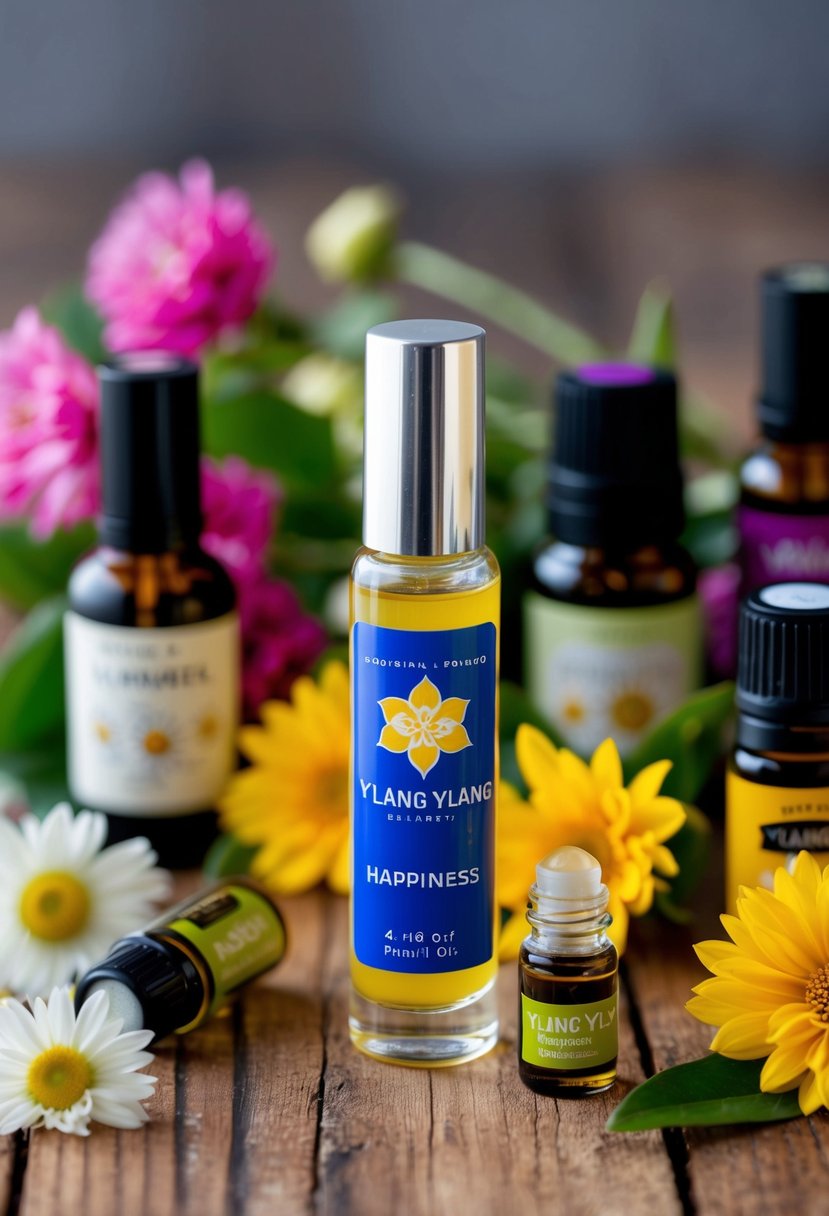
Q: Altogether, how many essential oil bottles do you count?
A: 7